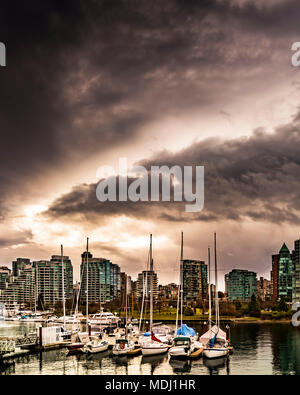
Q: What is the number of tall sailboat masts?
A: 6